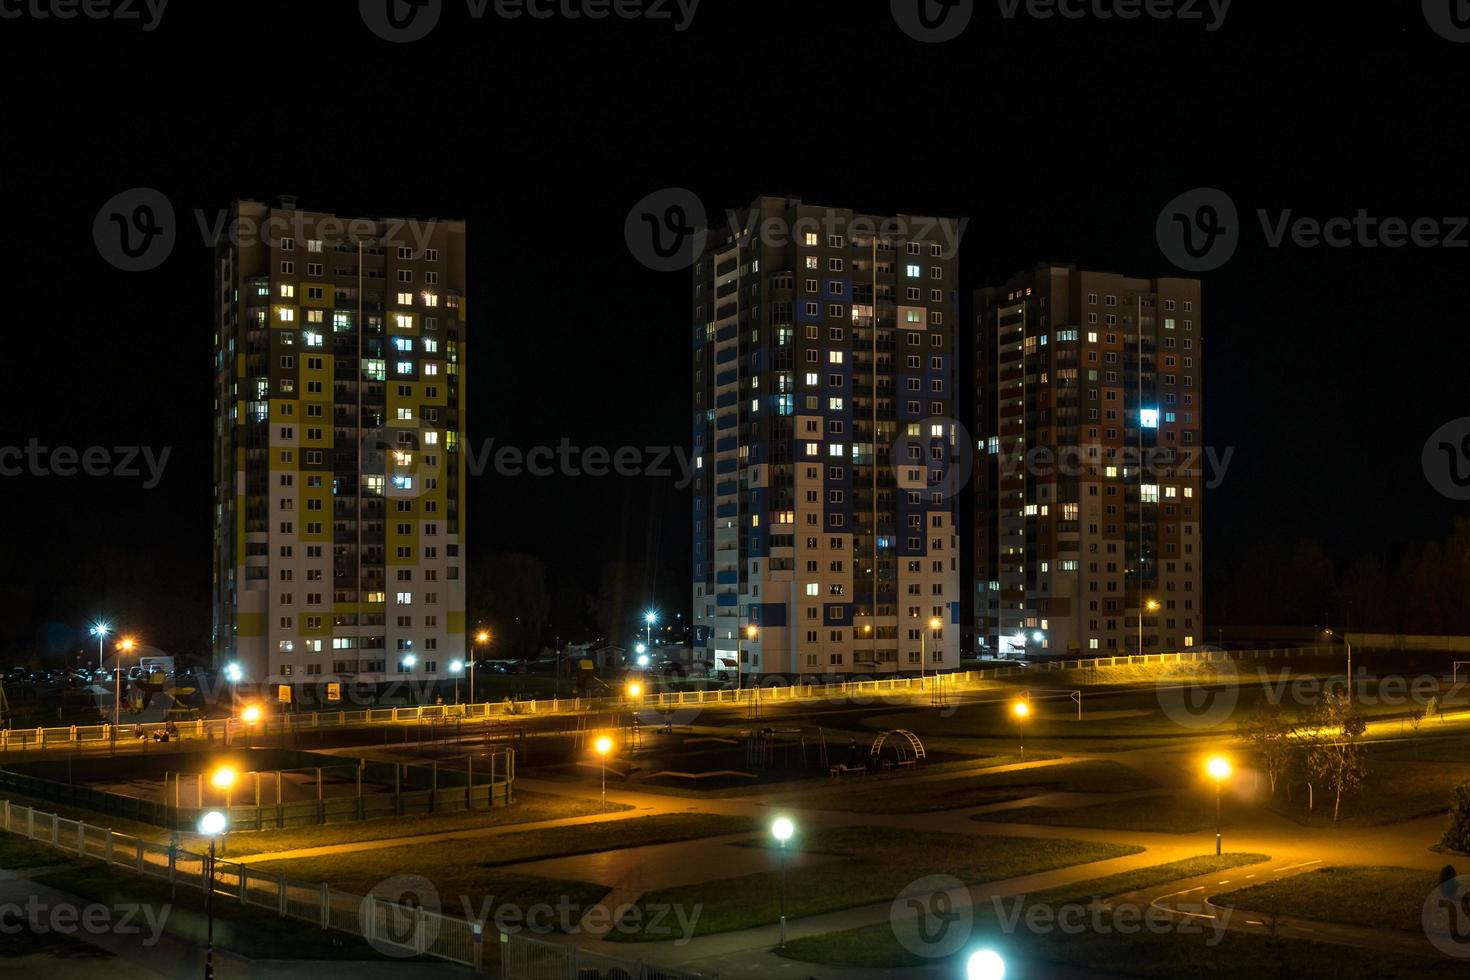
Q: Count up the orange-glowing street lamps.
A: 11